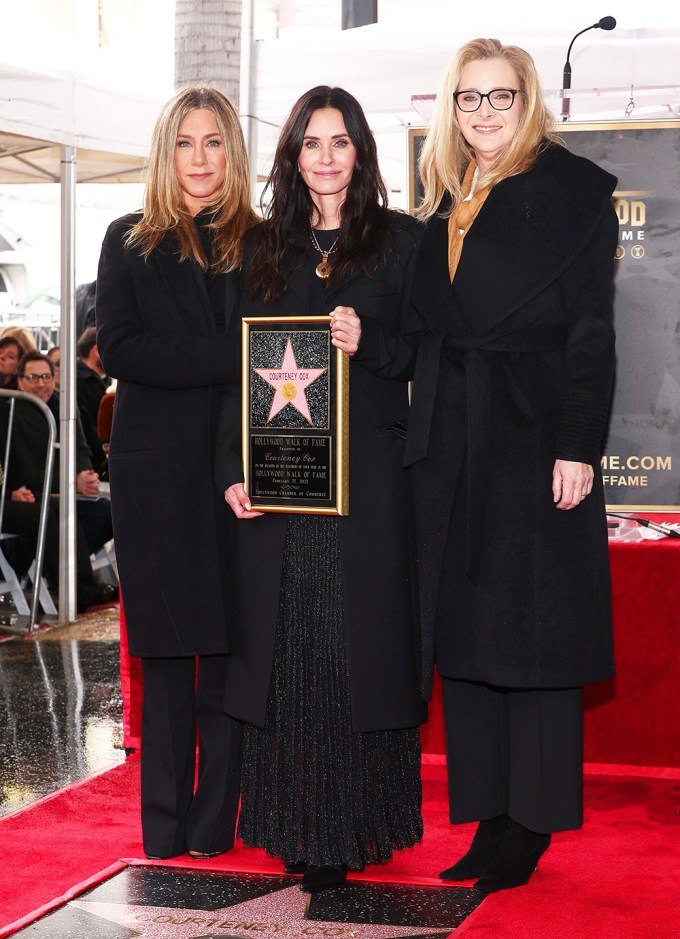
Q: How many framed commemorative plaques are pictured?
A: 1